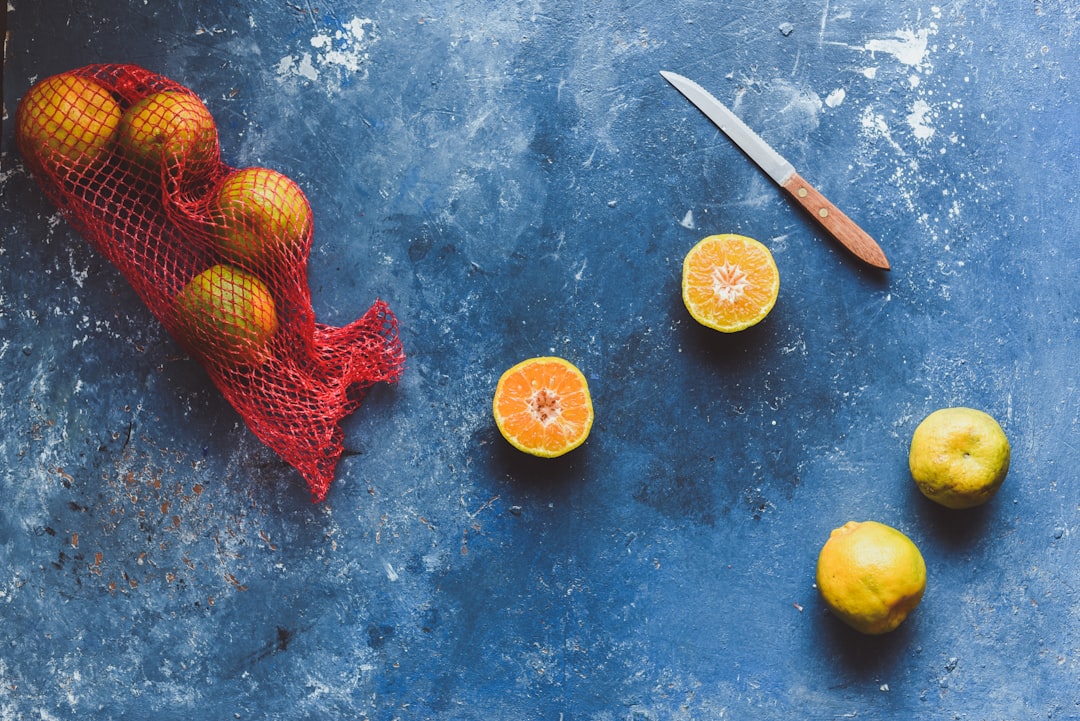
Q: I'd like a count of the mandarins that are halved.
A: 2